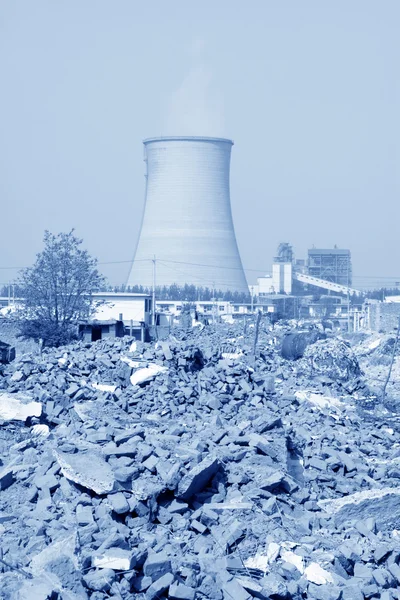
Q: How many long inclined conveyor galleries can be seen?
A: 1